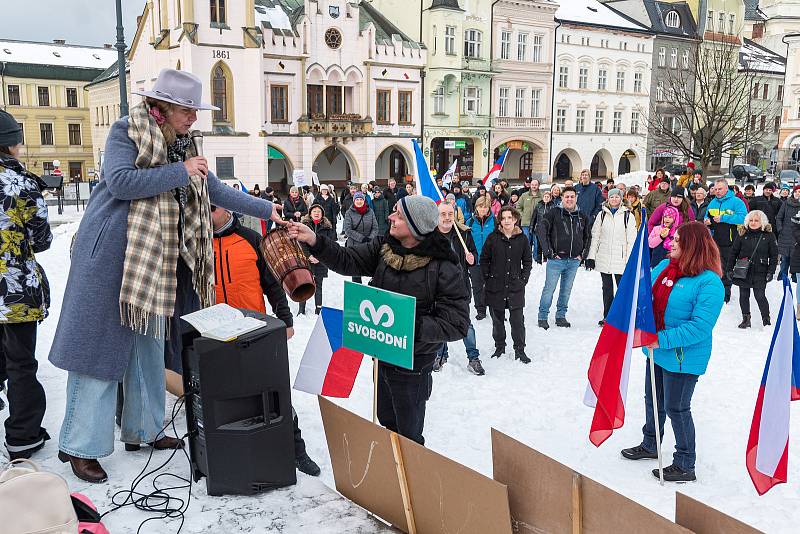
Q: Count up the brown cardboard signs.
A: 3